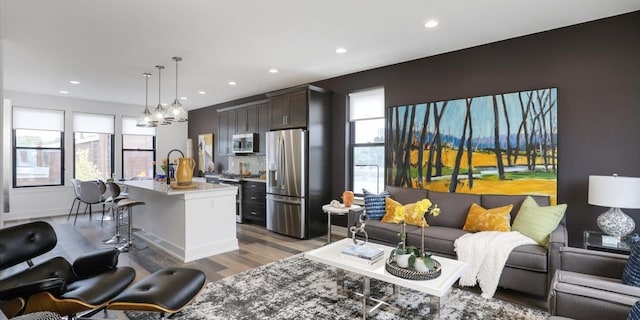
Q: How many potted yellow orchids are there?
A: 2